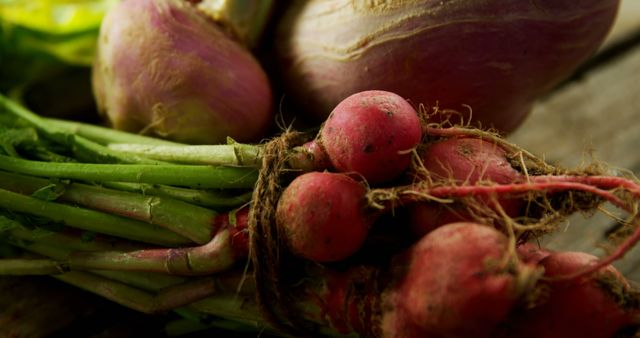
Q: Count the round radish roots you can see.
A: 5